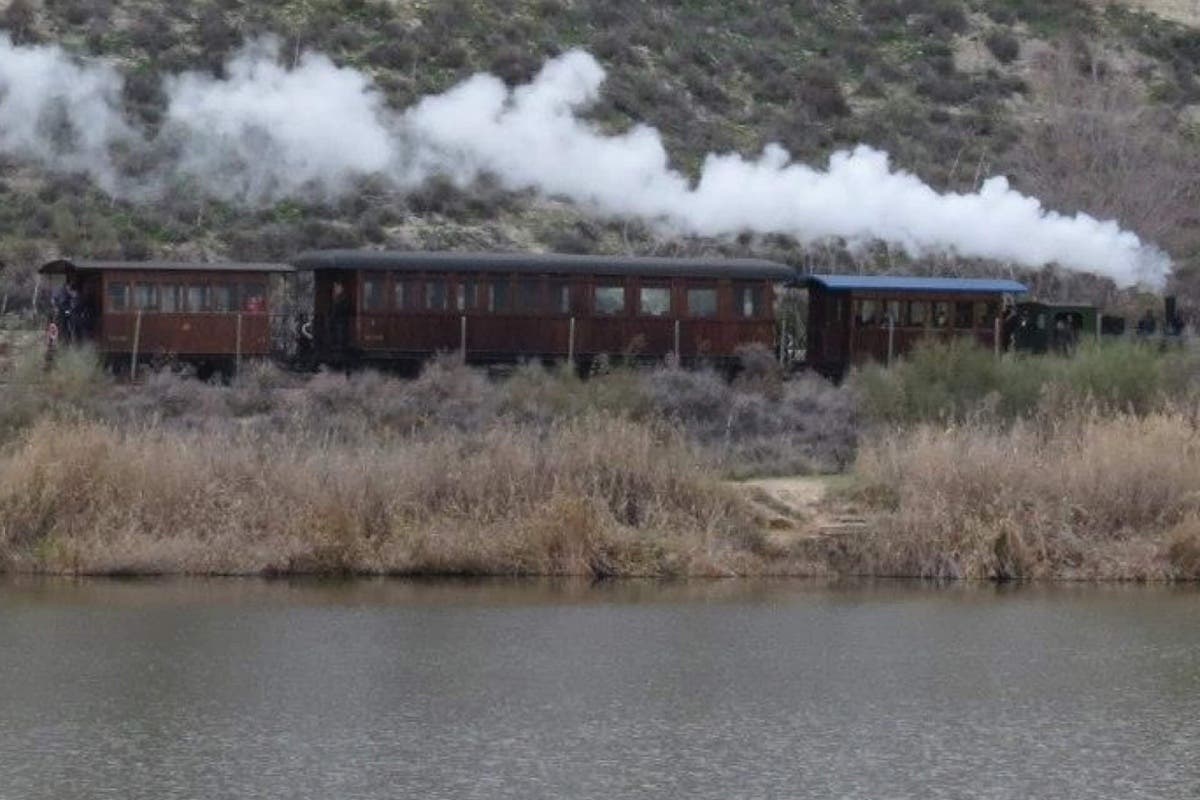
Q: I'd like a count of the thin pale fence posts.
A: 9